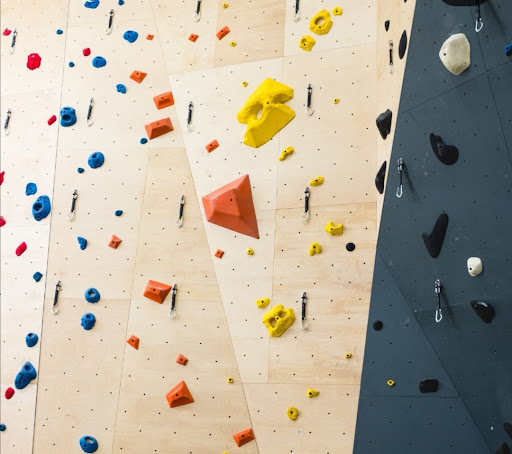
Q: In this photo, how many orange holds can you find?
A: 15